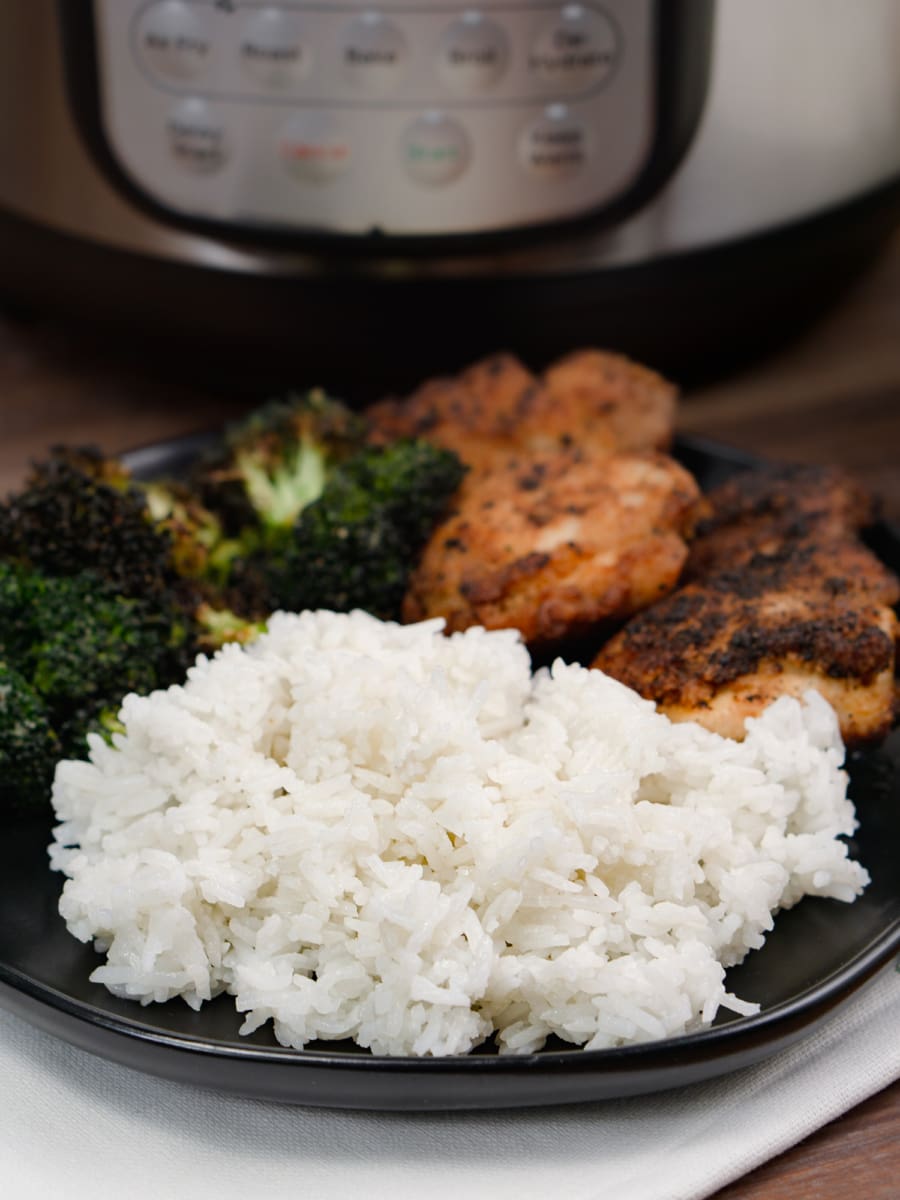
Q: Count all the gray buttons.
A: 9